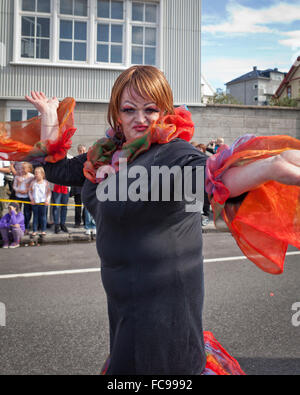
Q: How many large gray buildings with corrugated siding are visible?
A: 1